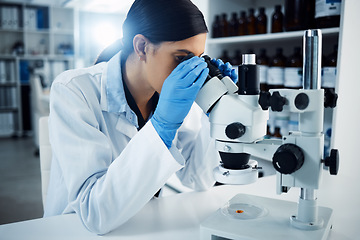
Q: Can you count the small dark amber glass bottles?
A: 7